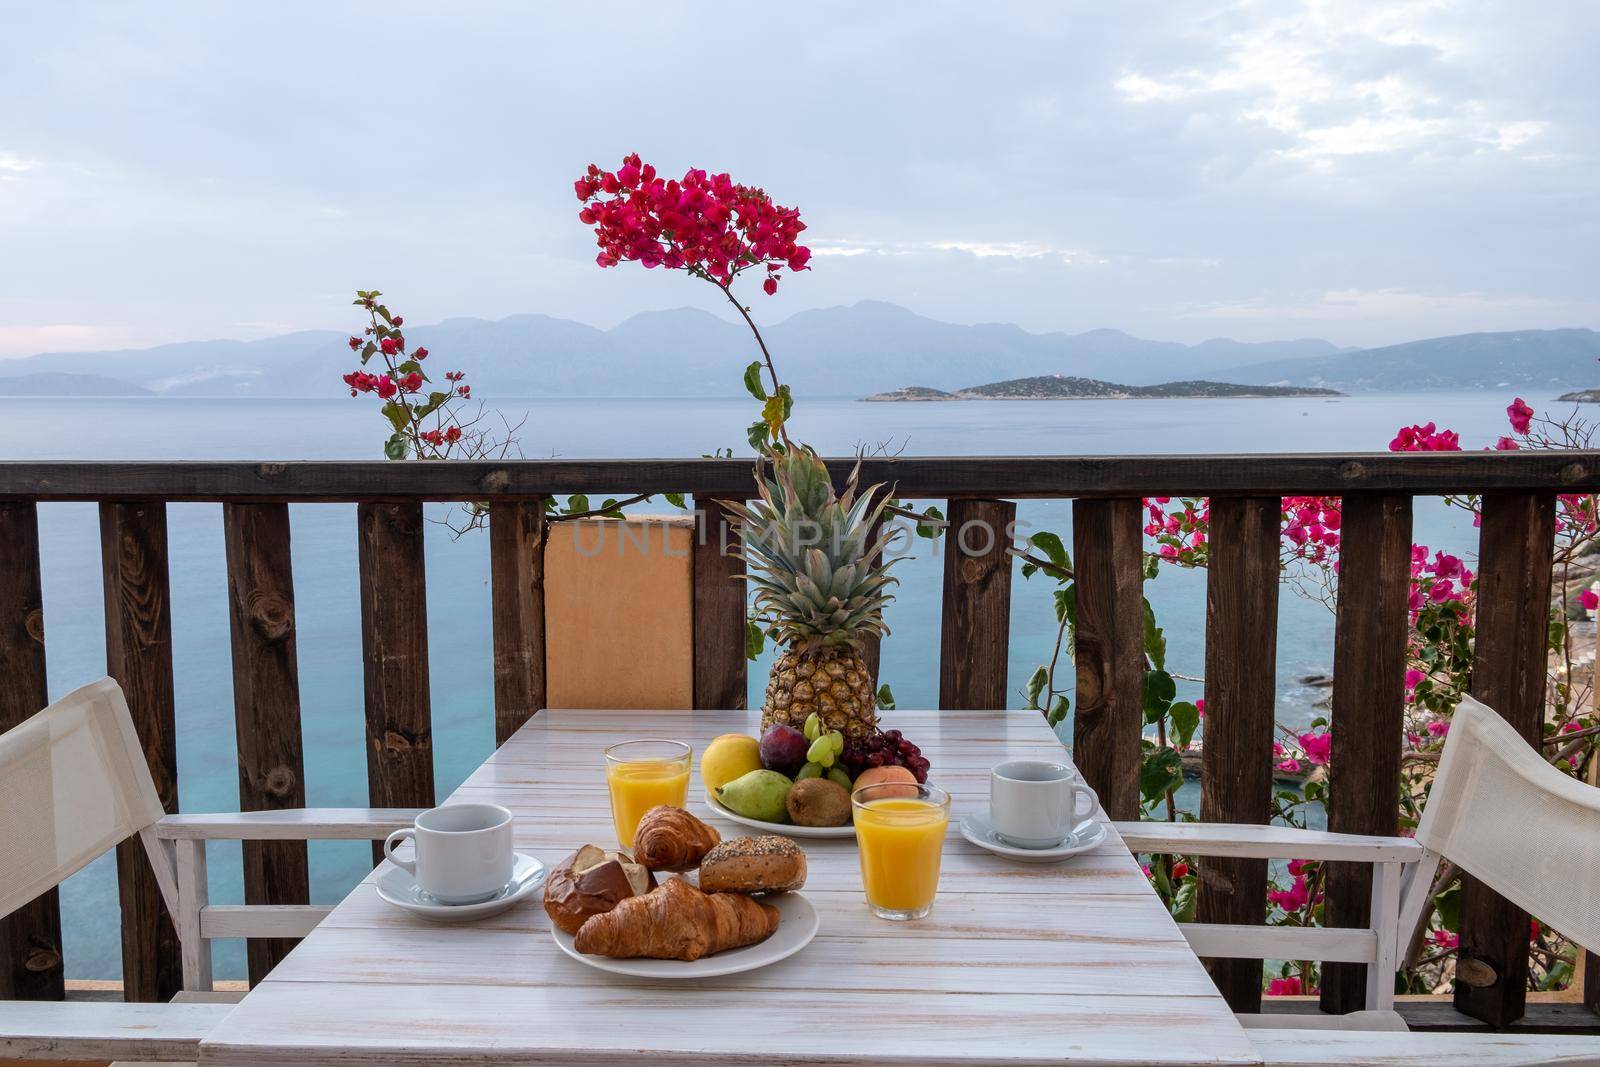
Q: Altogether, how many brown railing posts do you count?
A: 12